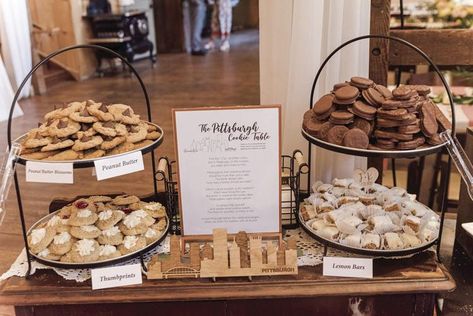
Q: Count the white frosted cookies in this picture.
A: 15